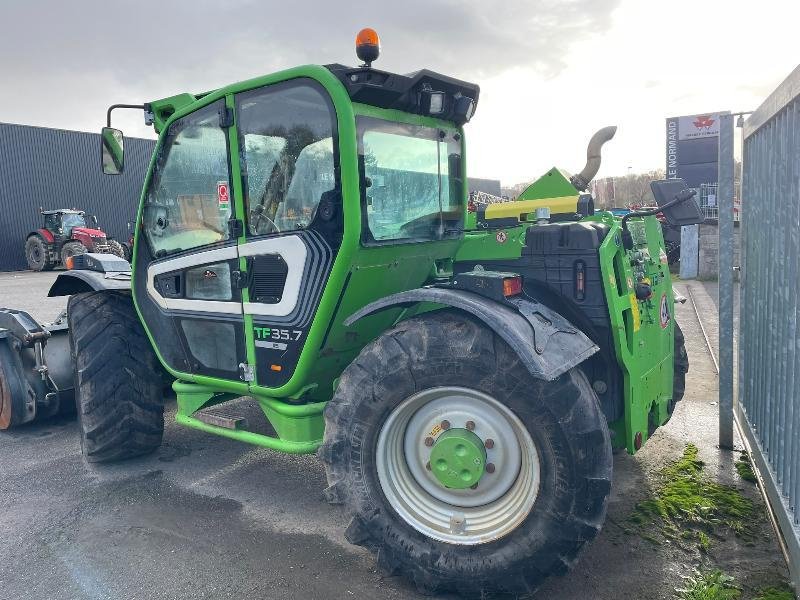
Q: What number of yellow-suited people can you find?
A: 0